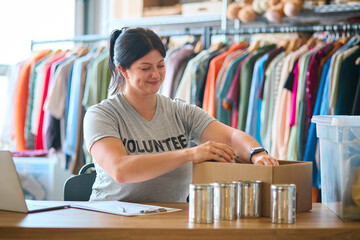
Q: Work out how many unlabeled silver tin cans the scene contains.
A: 4